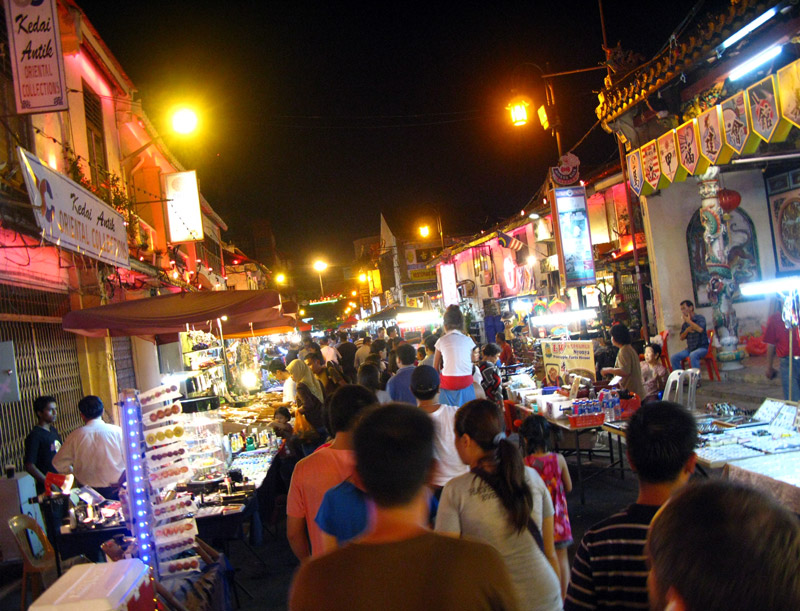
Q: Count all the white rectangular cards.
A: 9